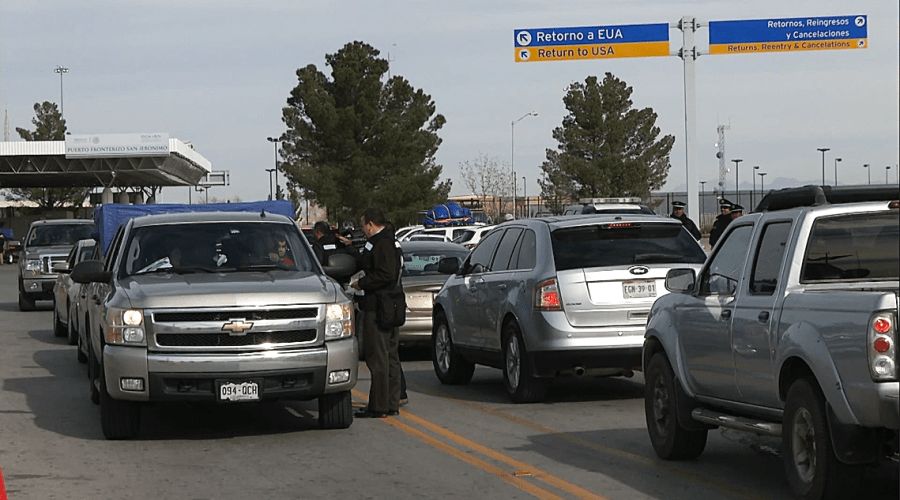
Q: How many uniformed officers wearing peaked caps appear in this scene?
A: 3